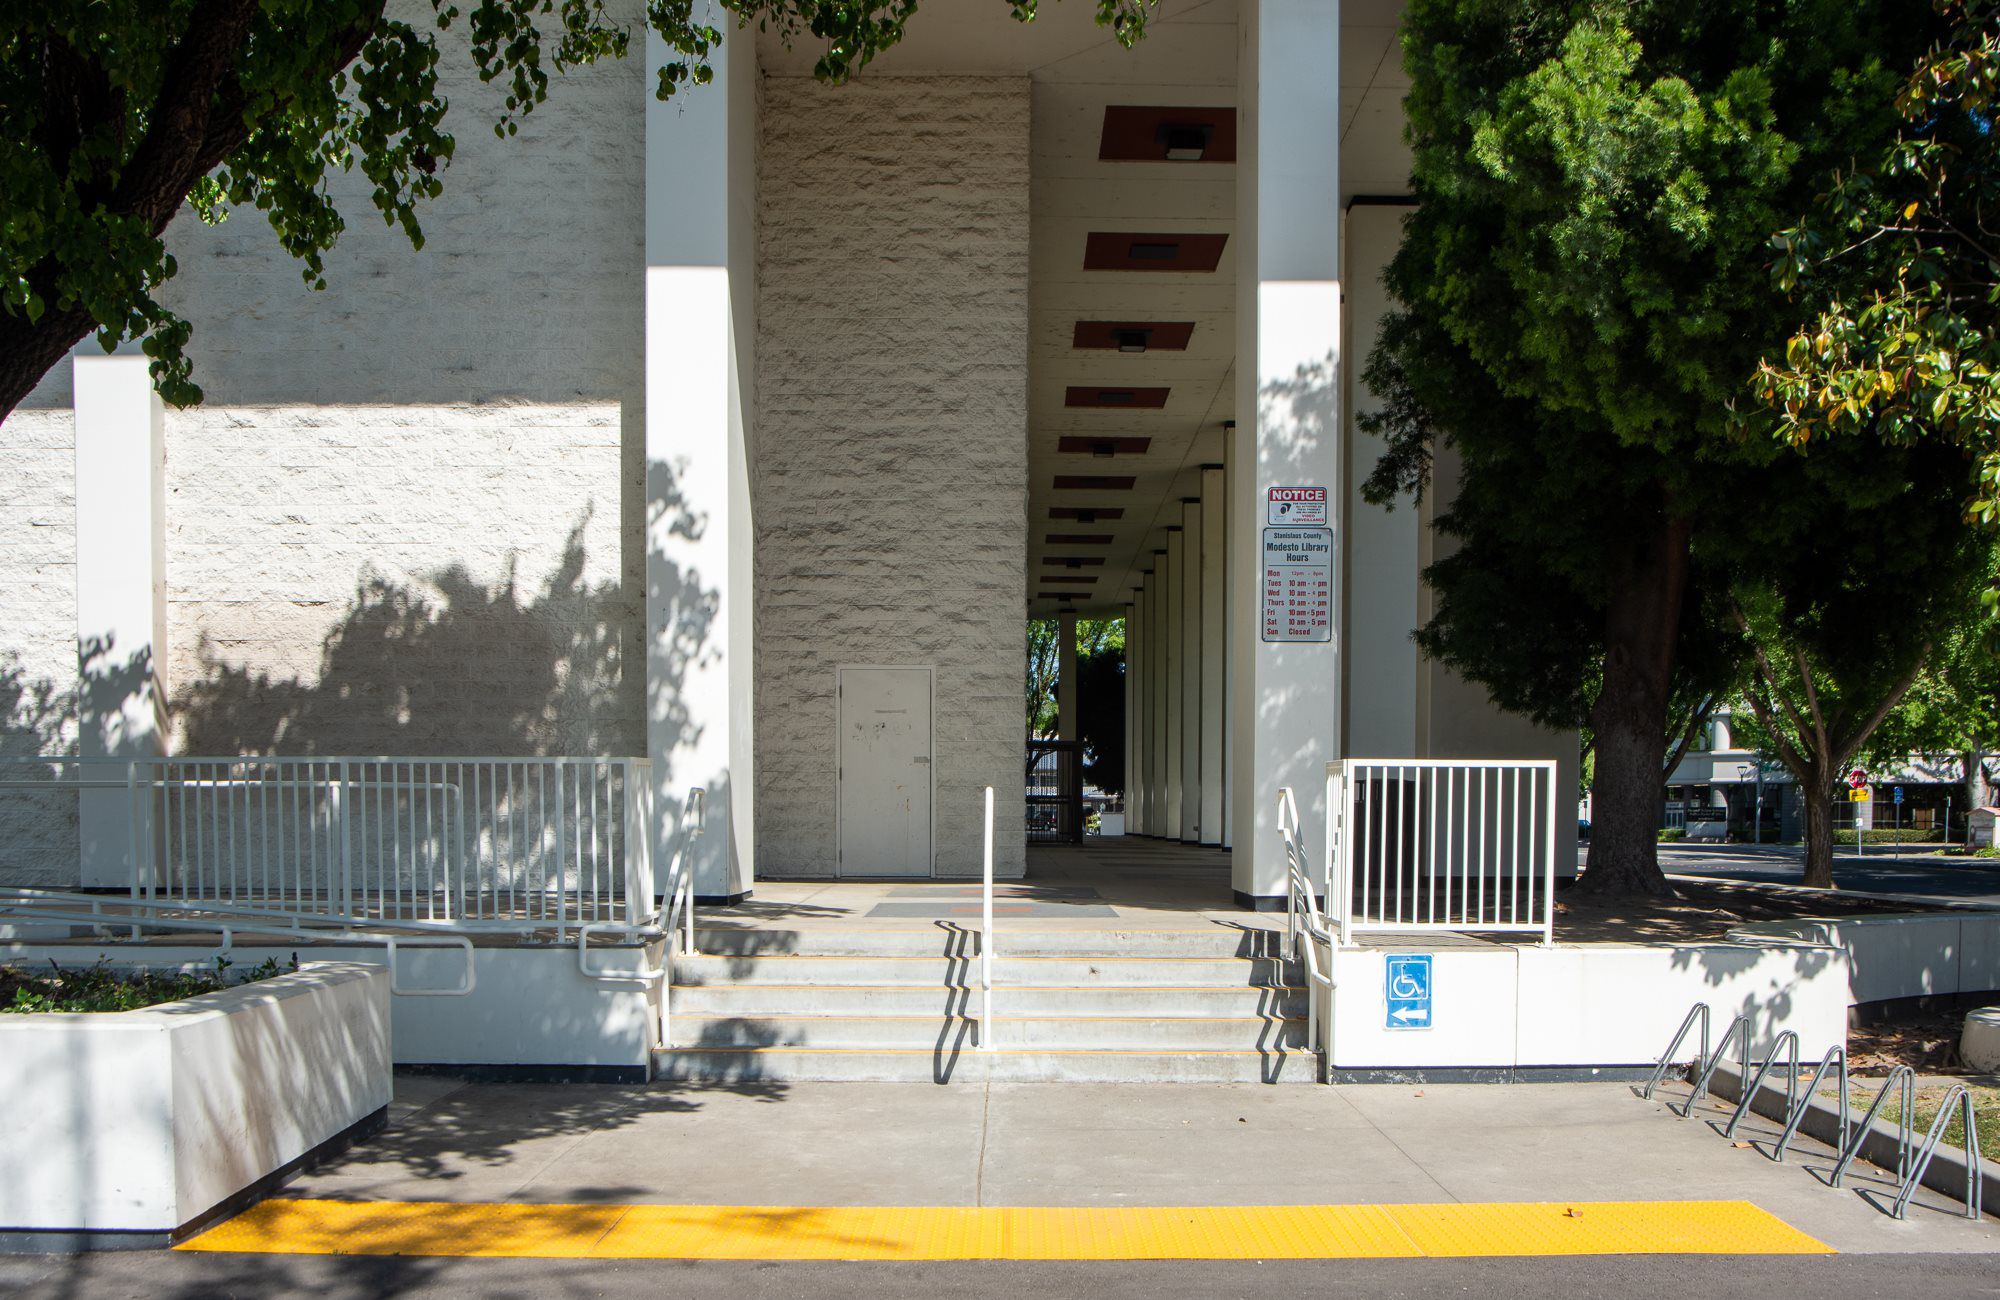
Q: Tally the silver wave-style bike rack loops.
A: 6